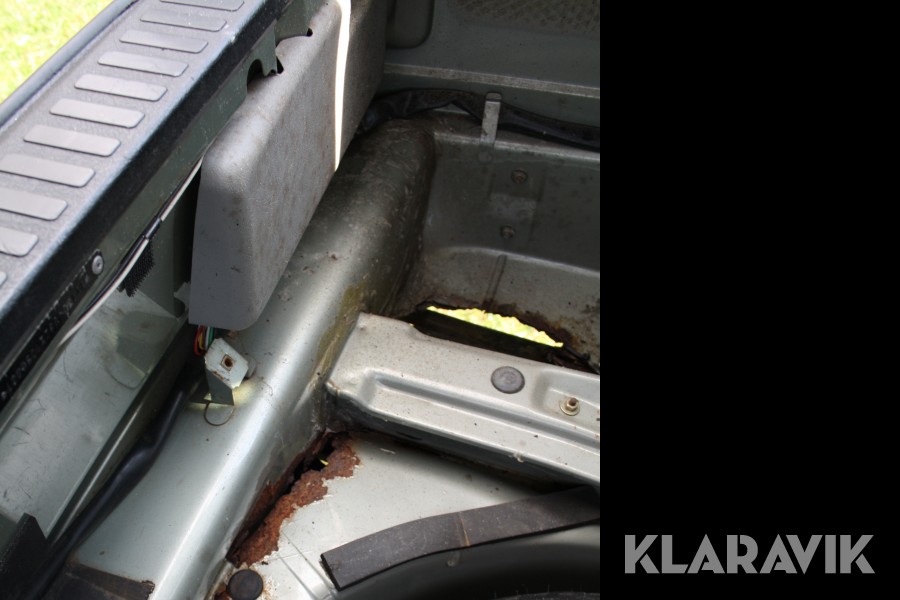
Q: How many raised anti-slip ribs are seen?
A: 11